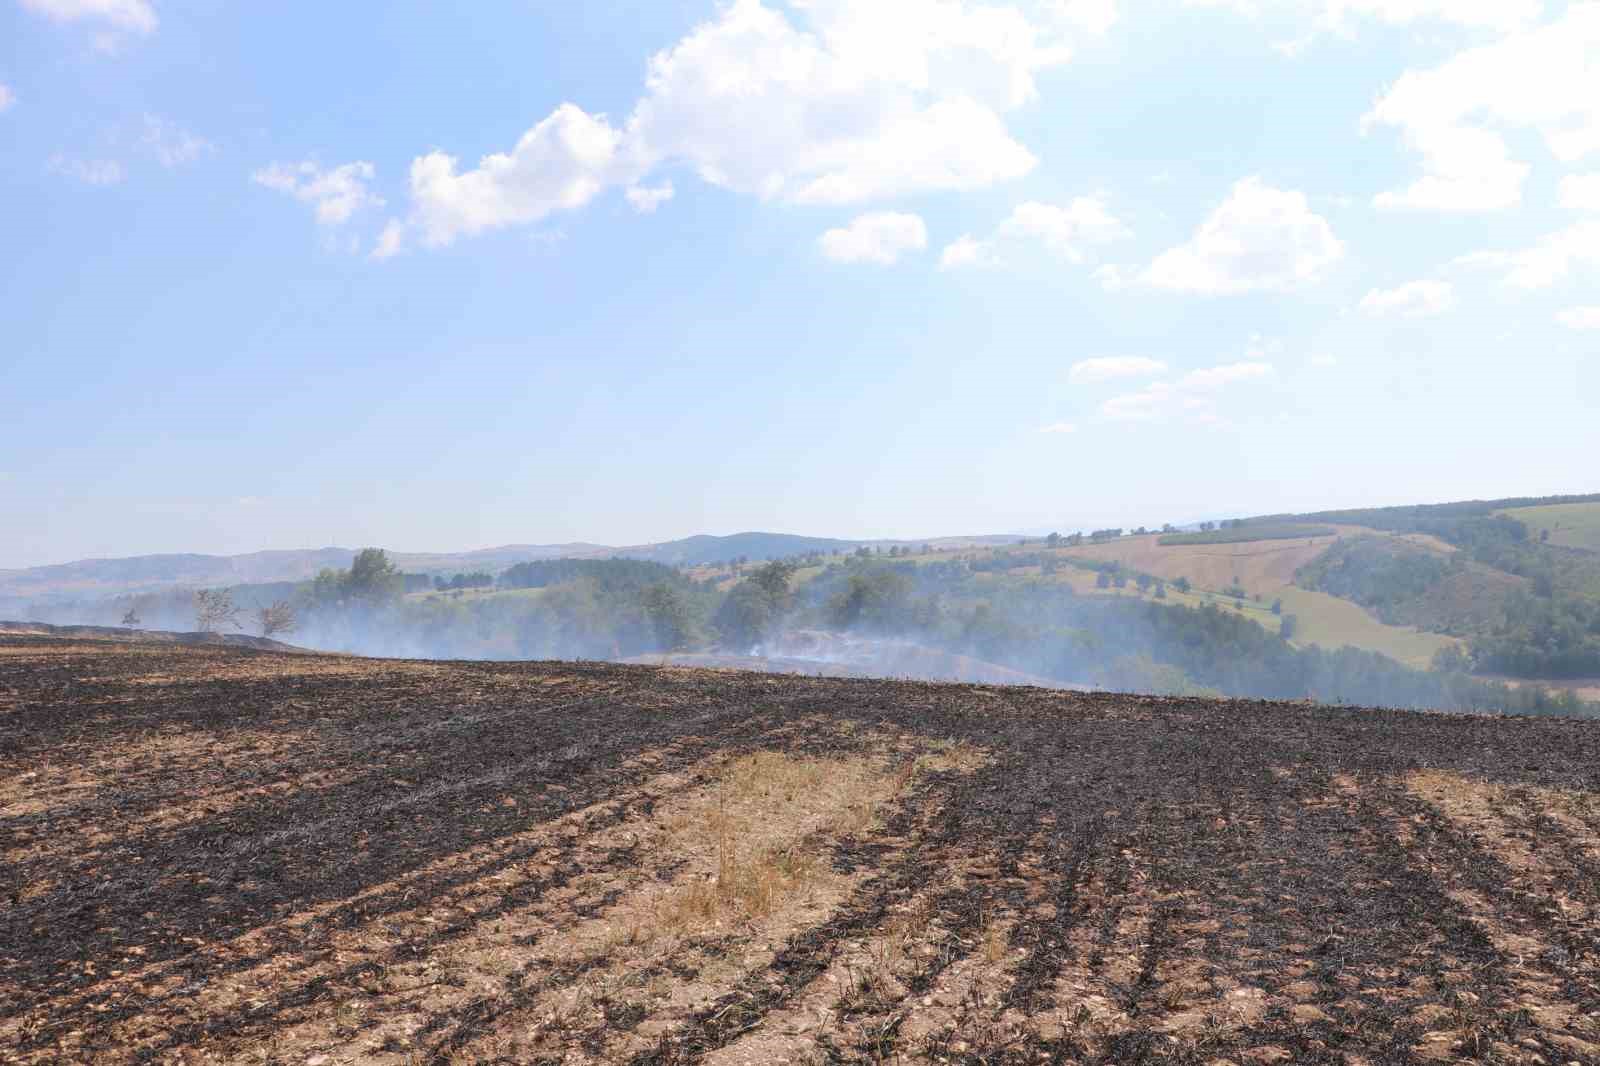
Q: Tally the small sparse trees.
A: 3